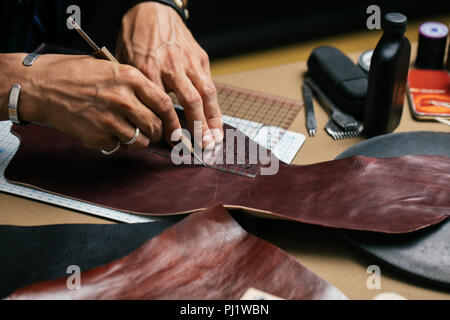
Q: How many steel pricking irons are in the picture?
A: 3